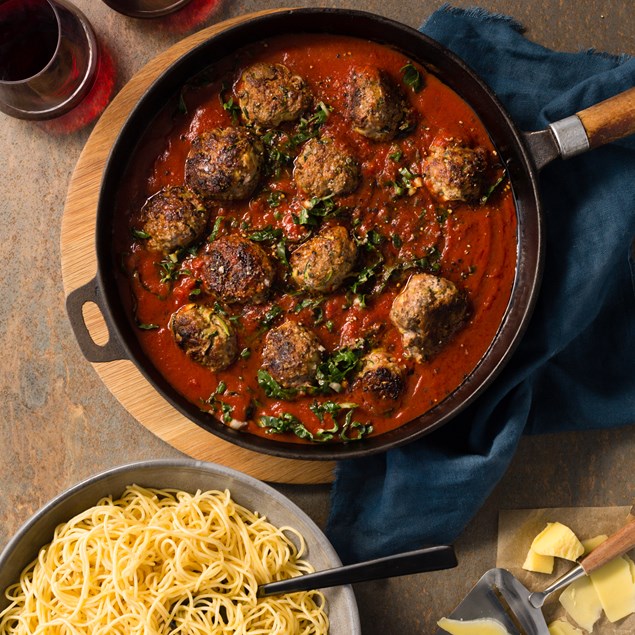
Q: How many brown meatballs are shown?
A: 12